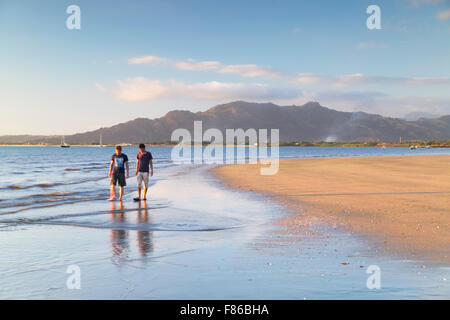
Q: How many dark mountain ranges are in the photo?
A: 1